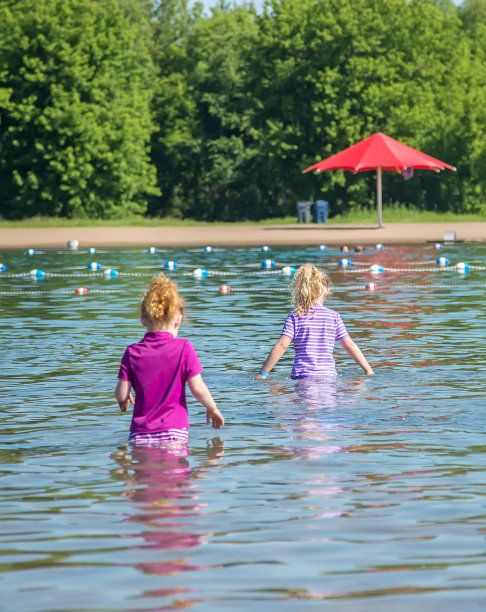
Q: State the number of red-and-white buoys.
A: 3